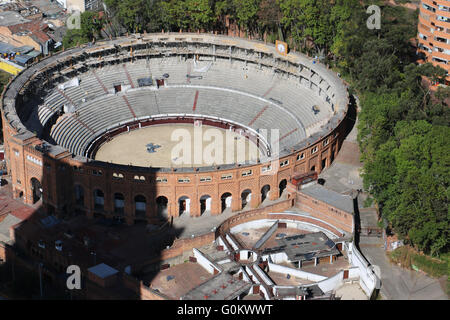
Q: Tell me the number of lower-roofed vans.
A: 0